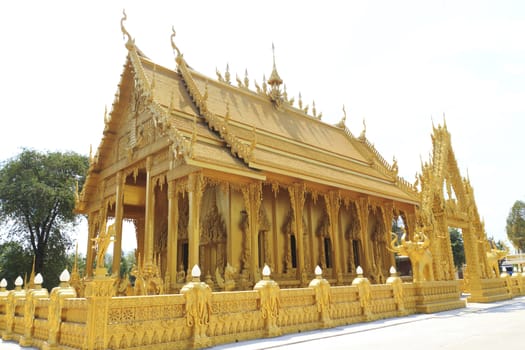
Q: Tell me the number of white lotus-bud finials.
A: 9